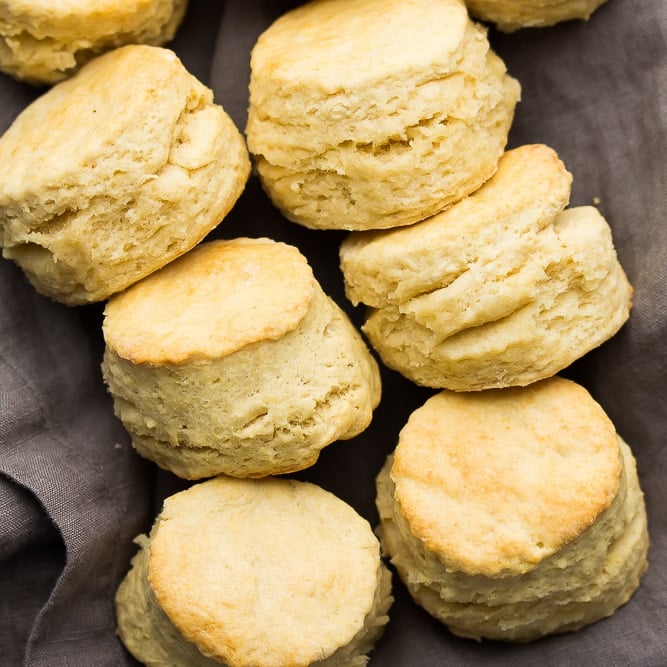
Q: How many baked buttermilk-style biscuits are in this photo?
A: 8